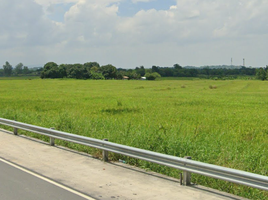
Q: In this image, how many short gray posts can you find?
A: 4